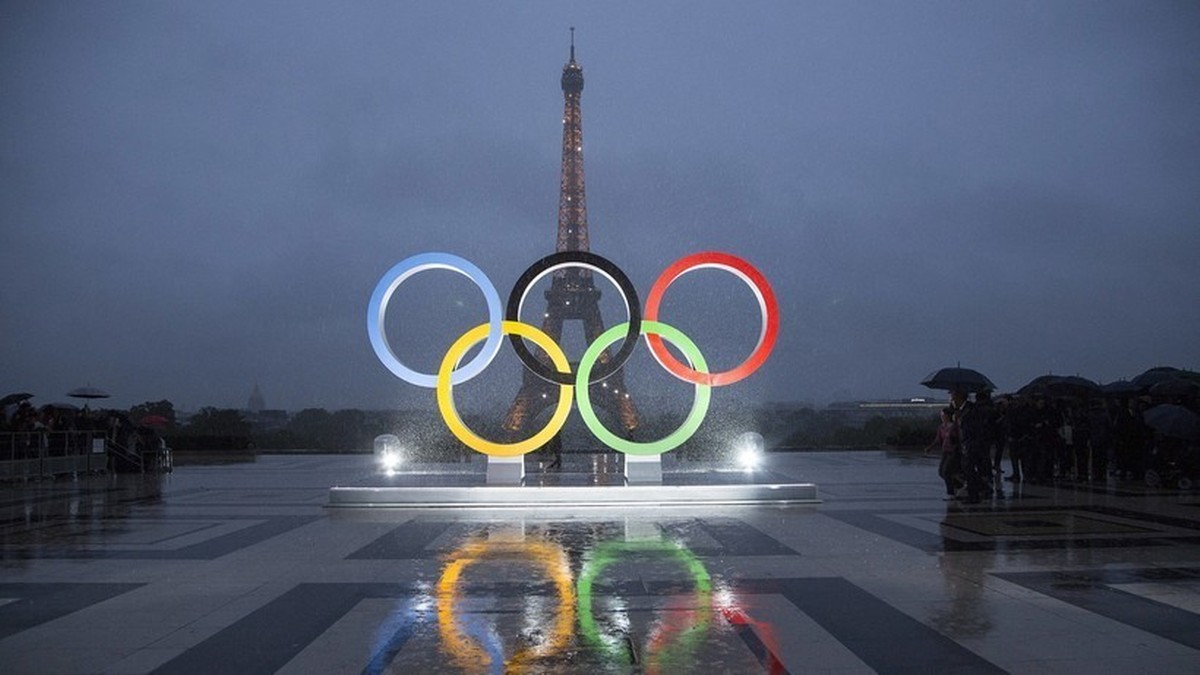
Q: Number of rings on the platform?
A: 5